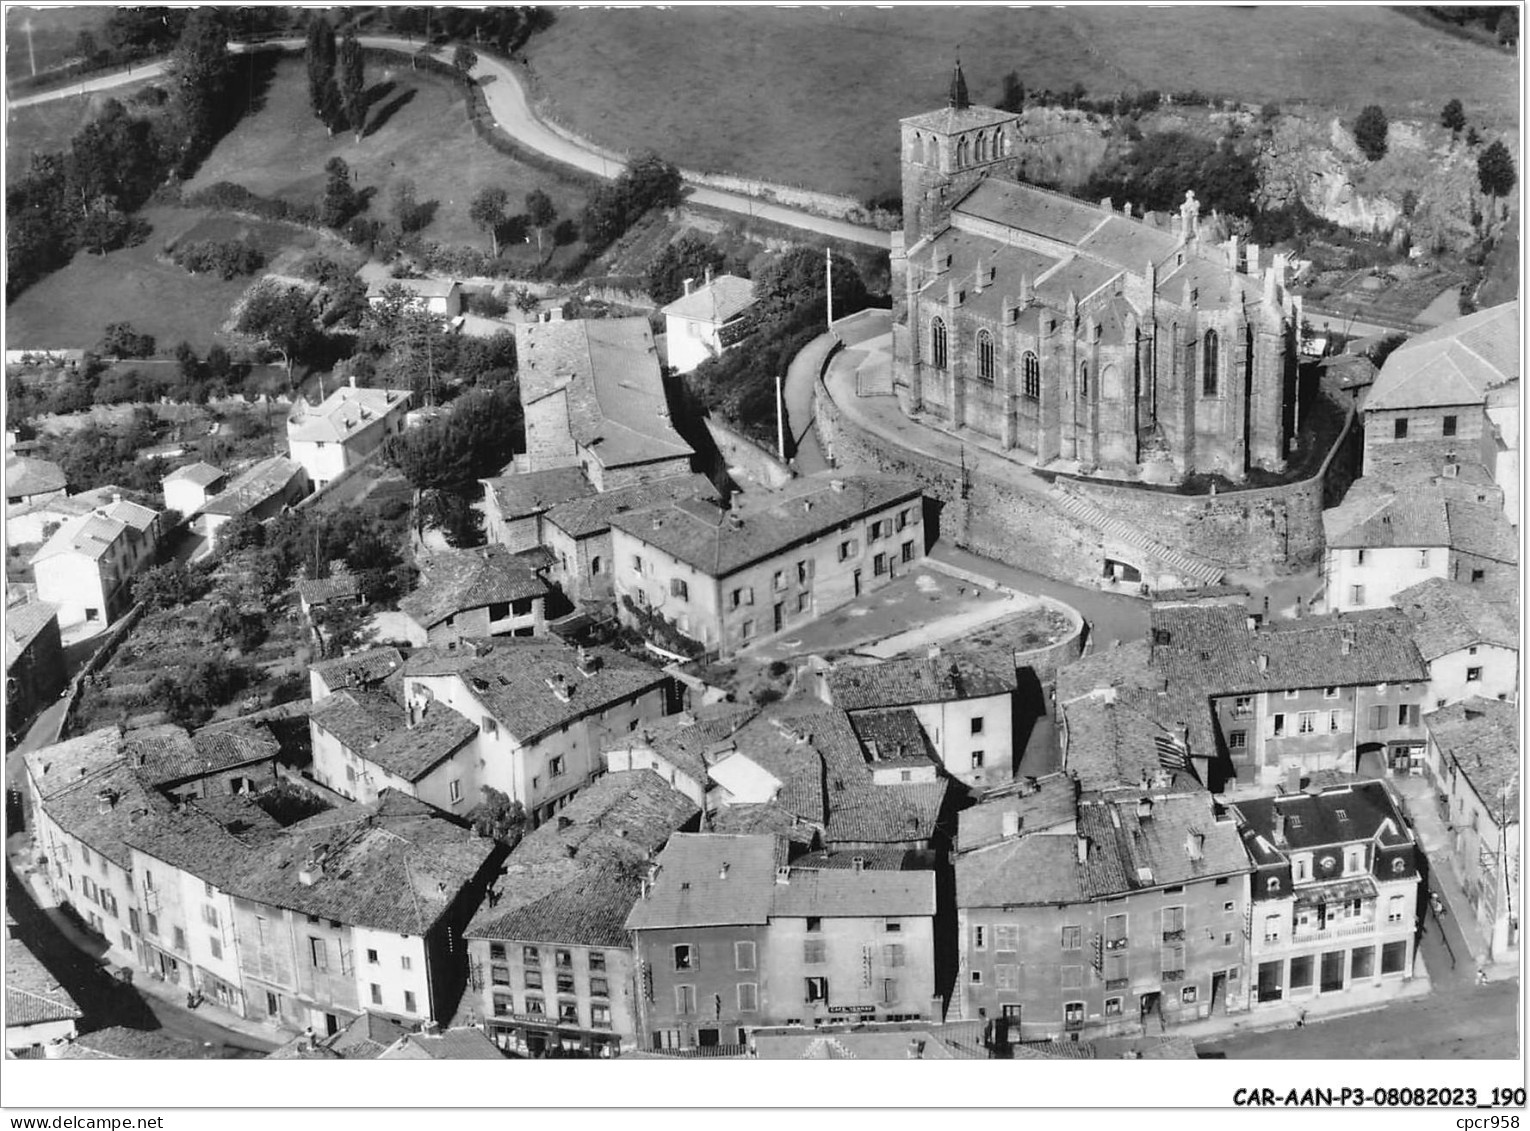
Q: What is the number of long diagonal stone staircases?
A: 1